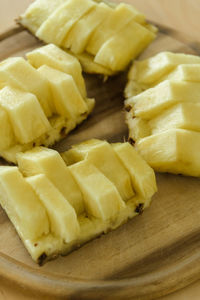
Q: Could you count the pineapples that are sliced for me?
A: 4